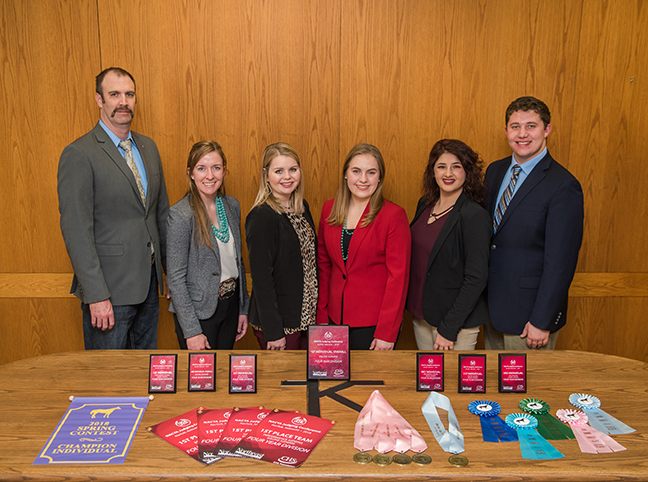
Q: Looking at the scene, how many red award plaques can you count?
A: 7